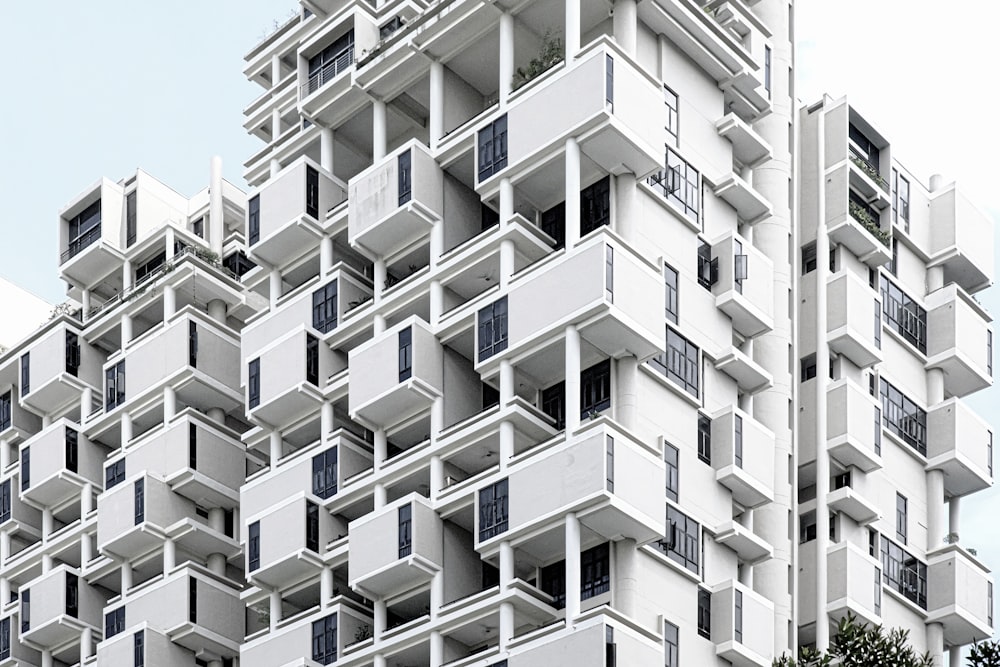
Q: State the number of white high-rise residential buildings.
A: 3